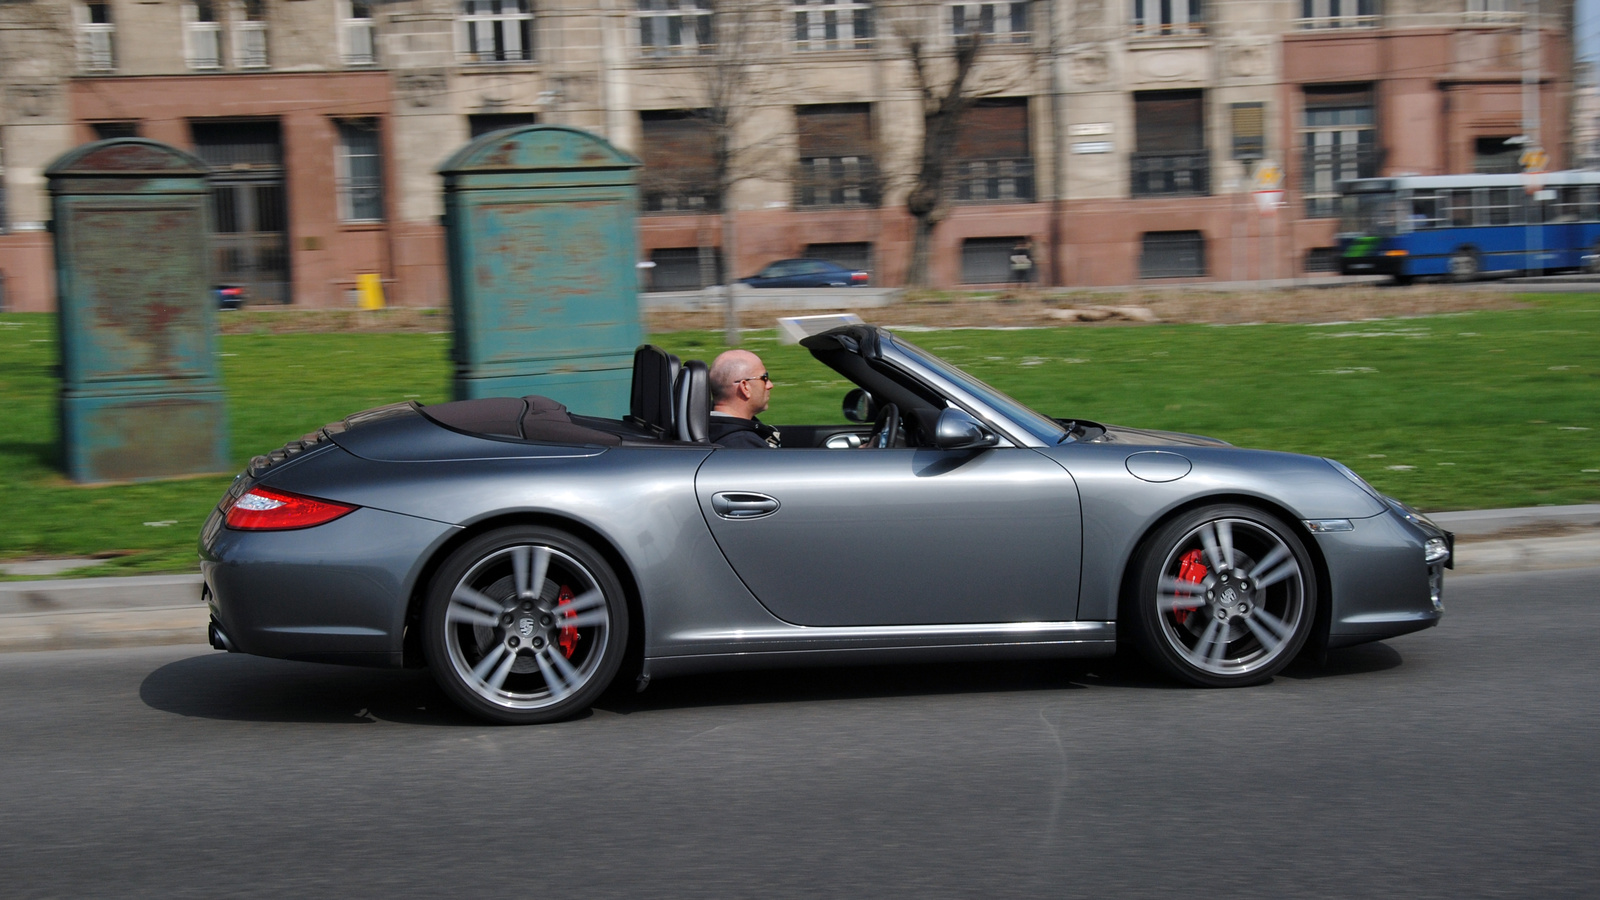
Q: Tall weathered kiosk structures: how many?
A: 2